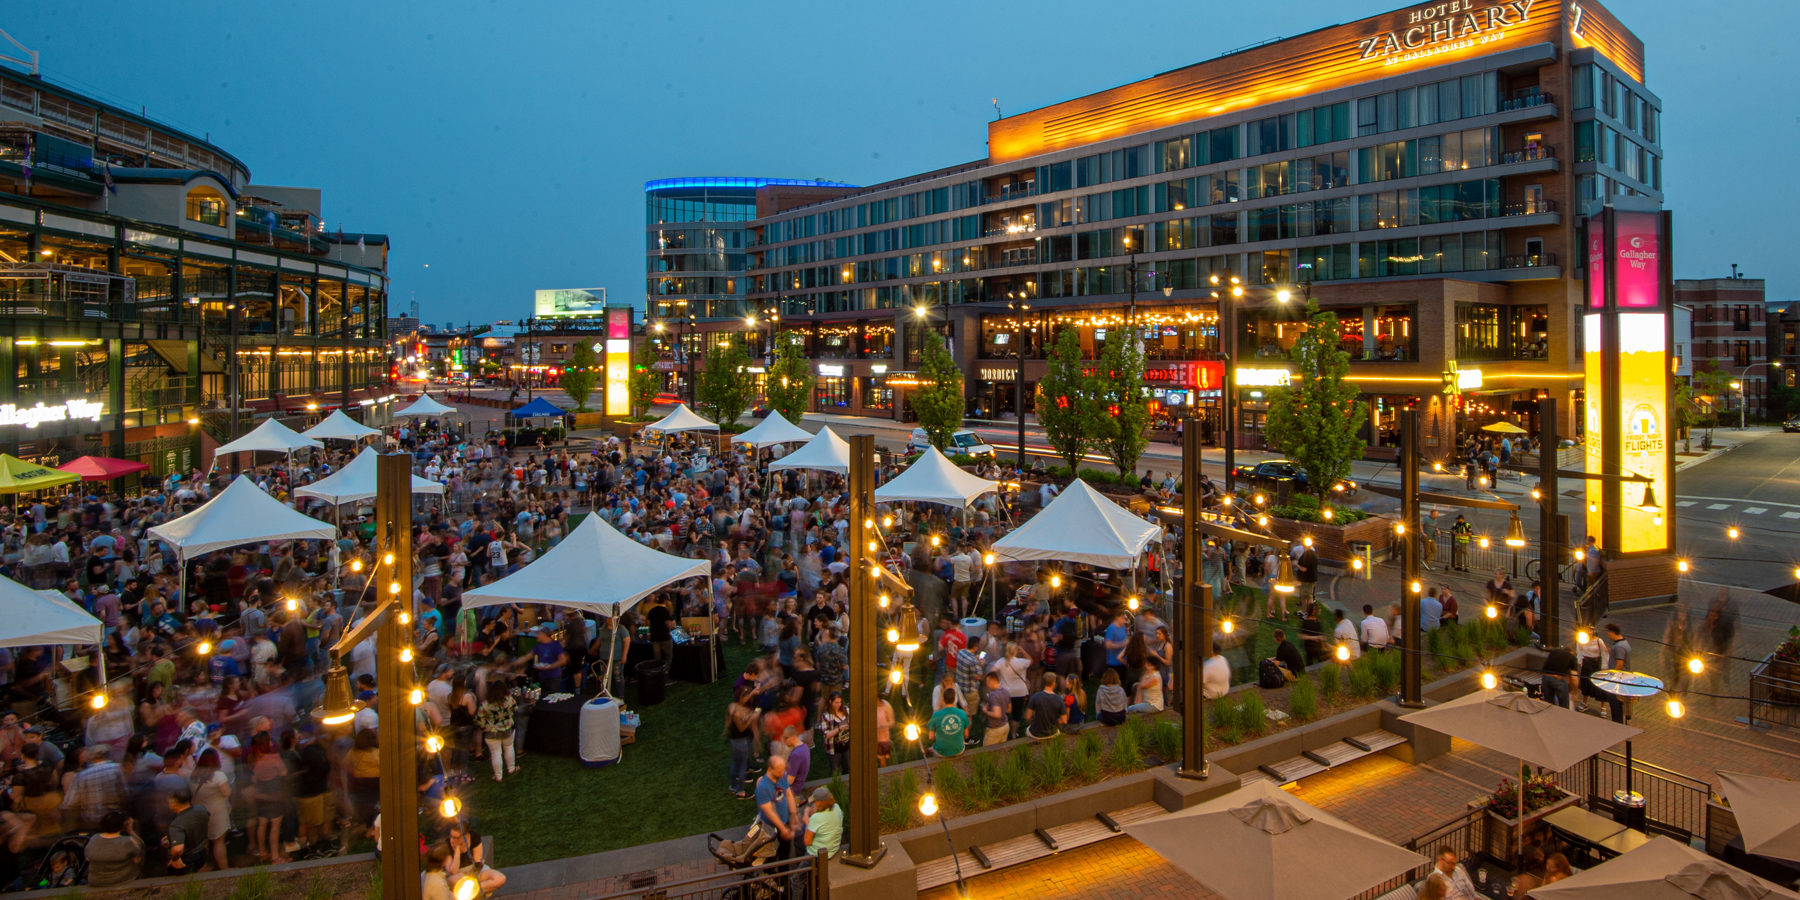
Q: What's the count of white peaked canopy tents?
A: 12